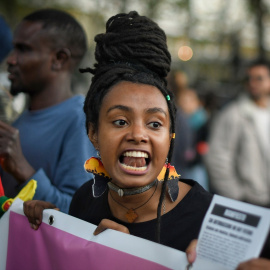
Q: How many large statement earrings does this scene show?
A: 2